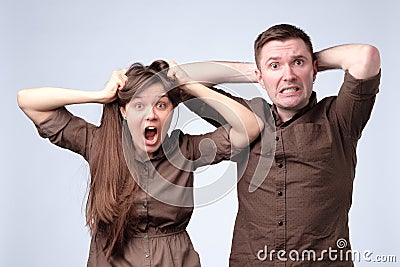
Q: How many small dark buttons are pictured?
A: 4